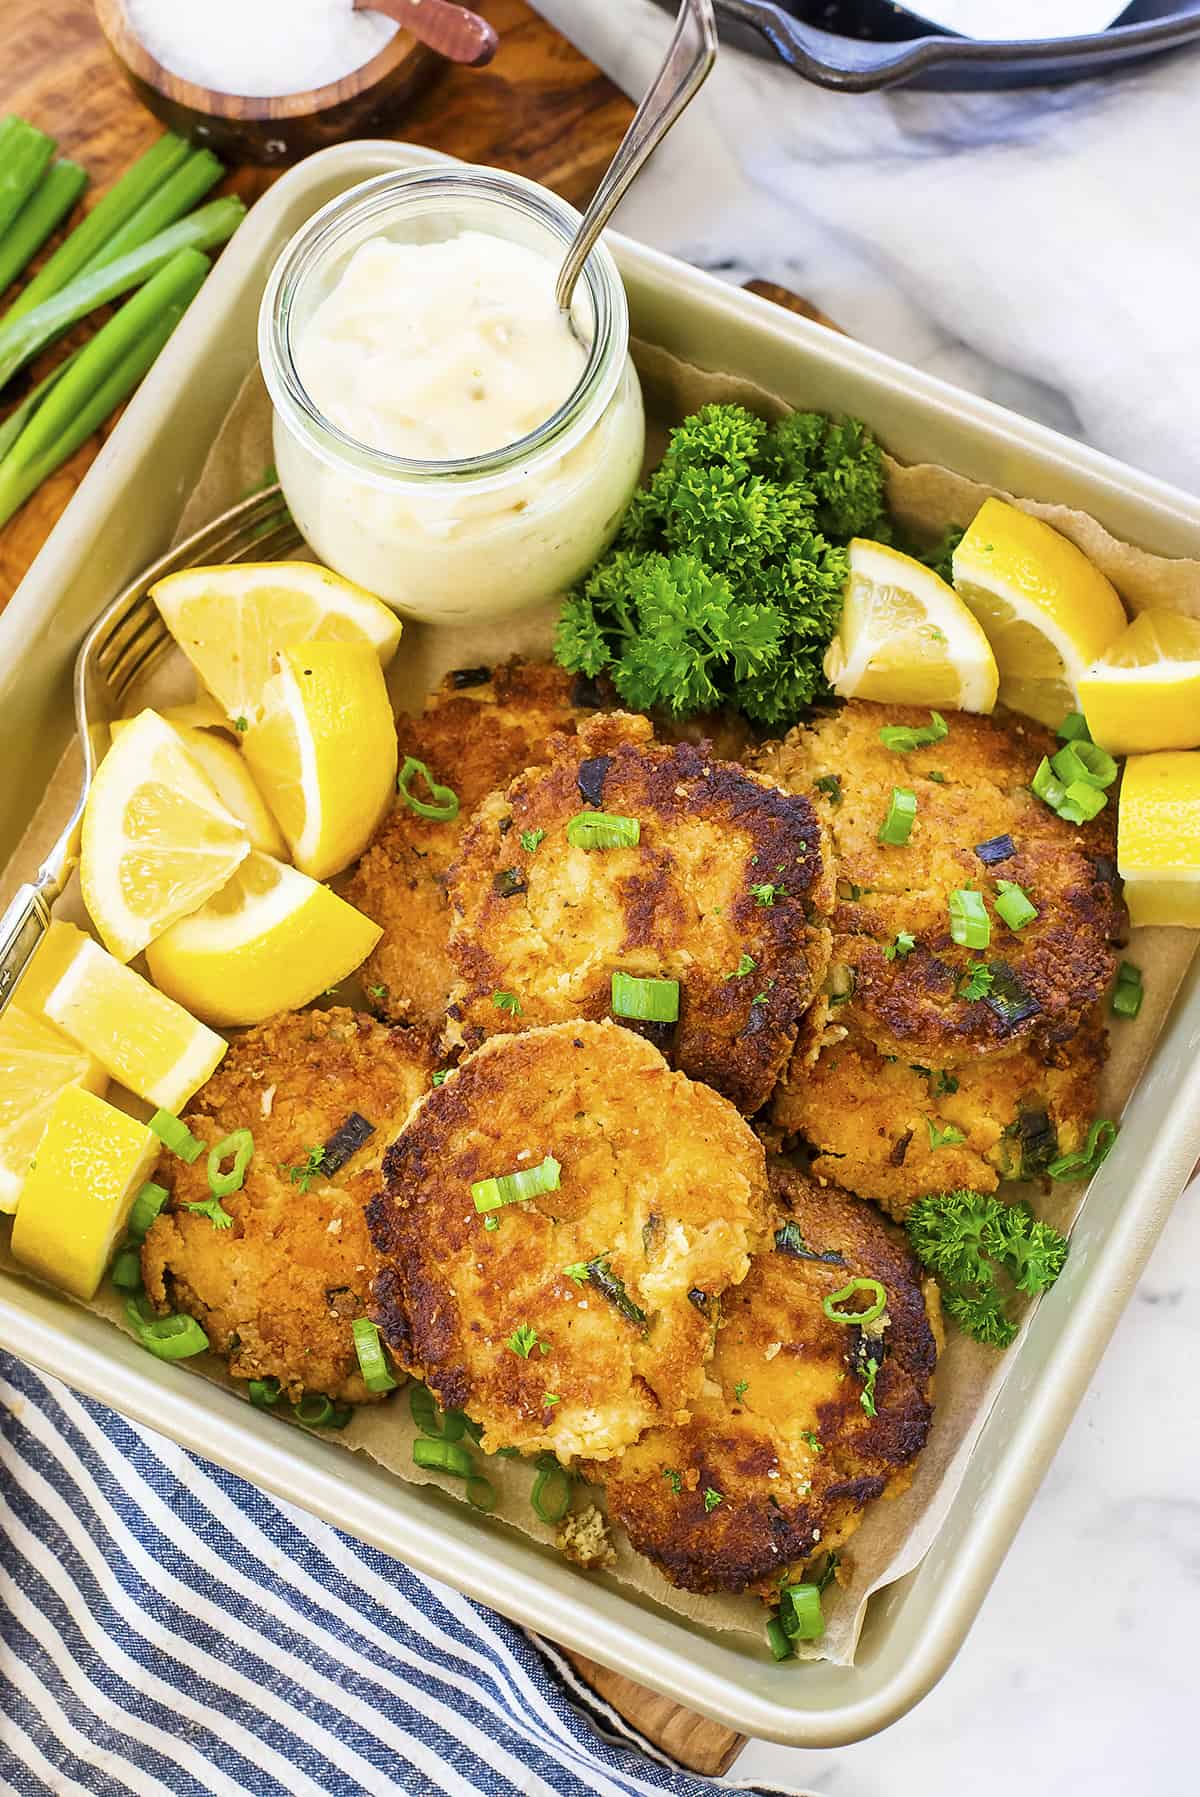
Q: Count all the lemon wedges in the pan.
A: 12